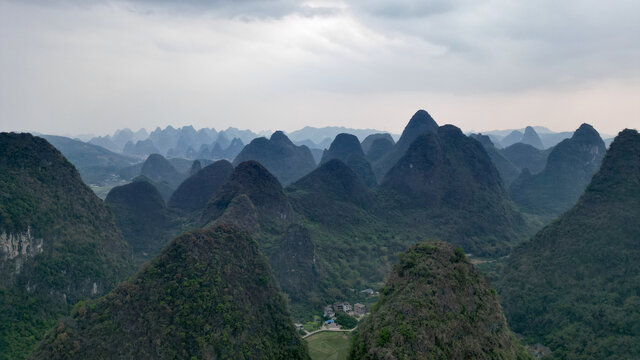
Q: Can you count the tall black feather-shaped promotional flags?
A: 0